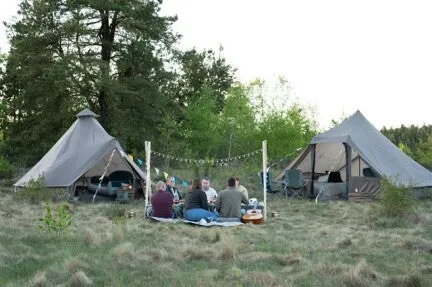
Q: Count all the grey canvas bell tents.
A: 2